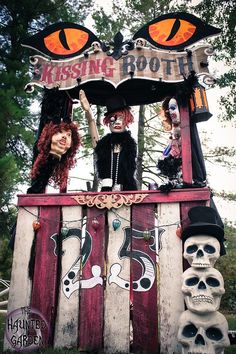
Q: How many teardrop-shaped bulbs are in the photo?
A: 6